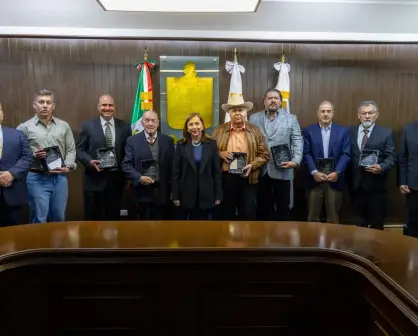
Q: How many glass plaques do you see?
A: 7